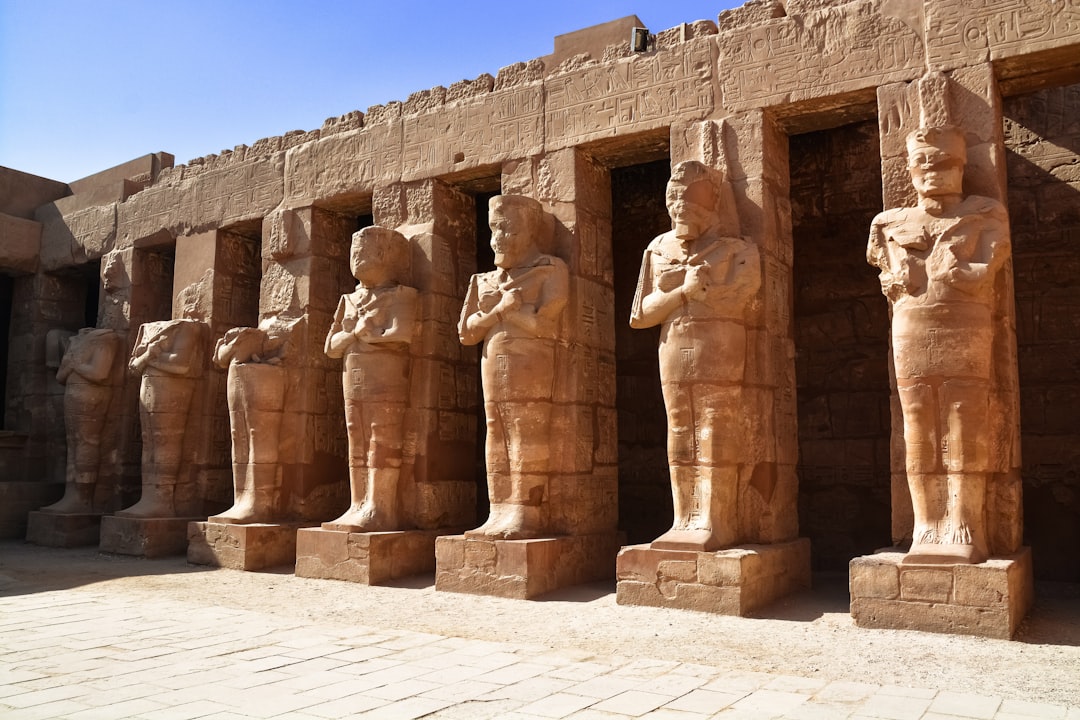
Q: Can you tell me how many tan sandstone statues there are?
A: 7